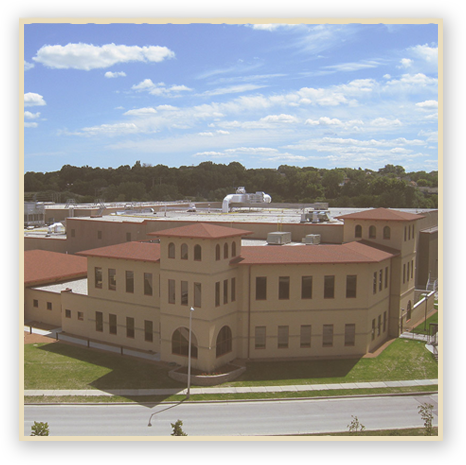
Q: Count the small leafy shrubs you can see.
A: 4